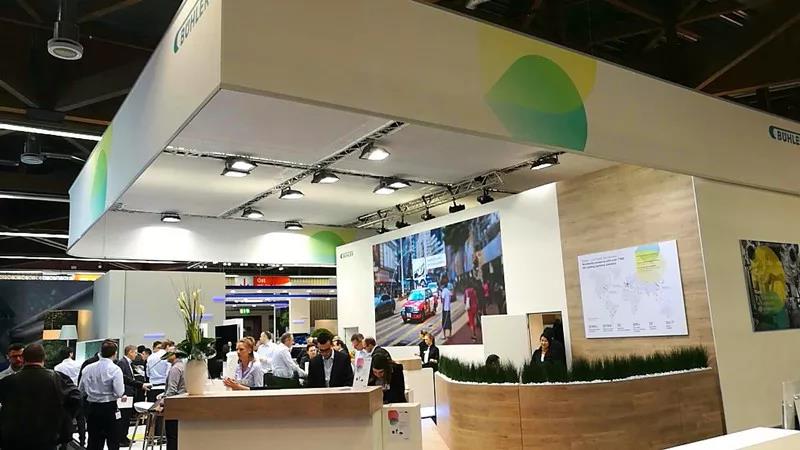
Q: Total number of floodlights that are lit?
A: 11